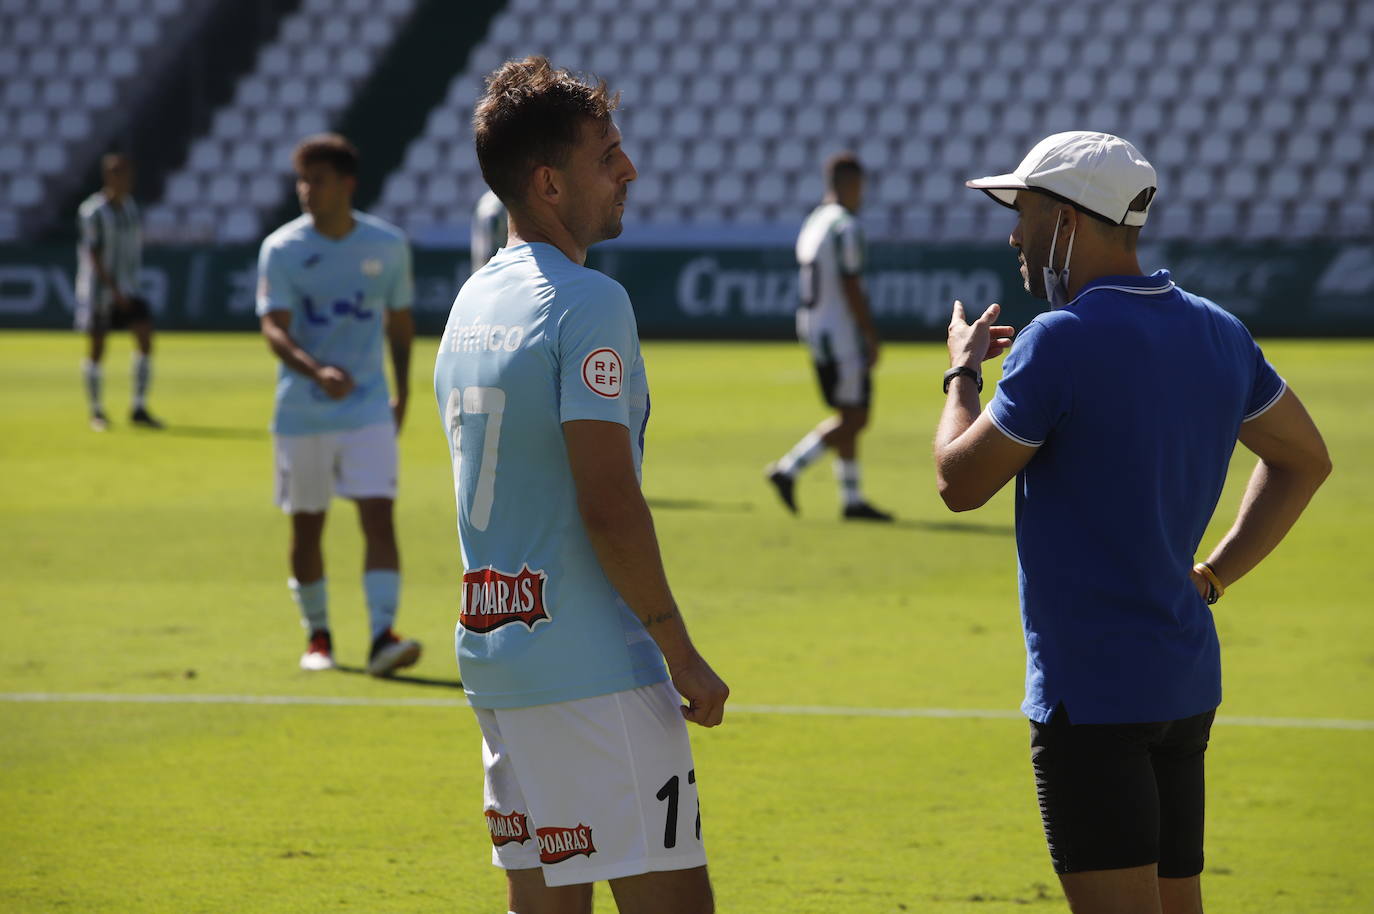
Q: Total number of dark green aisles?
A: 2